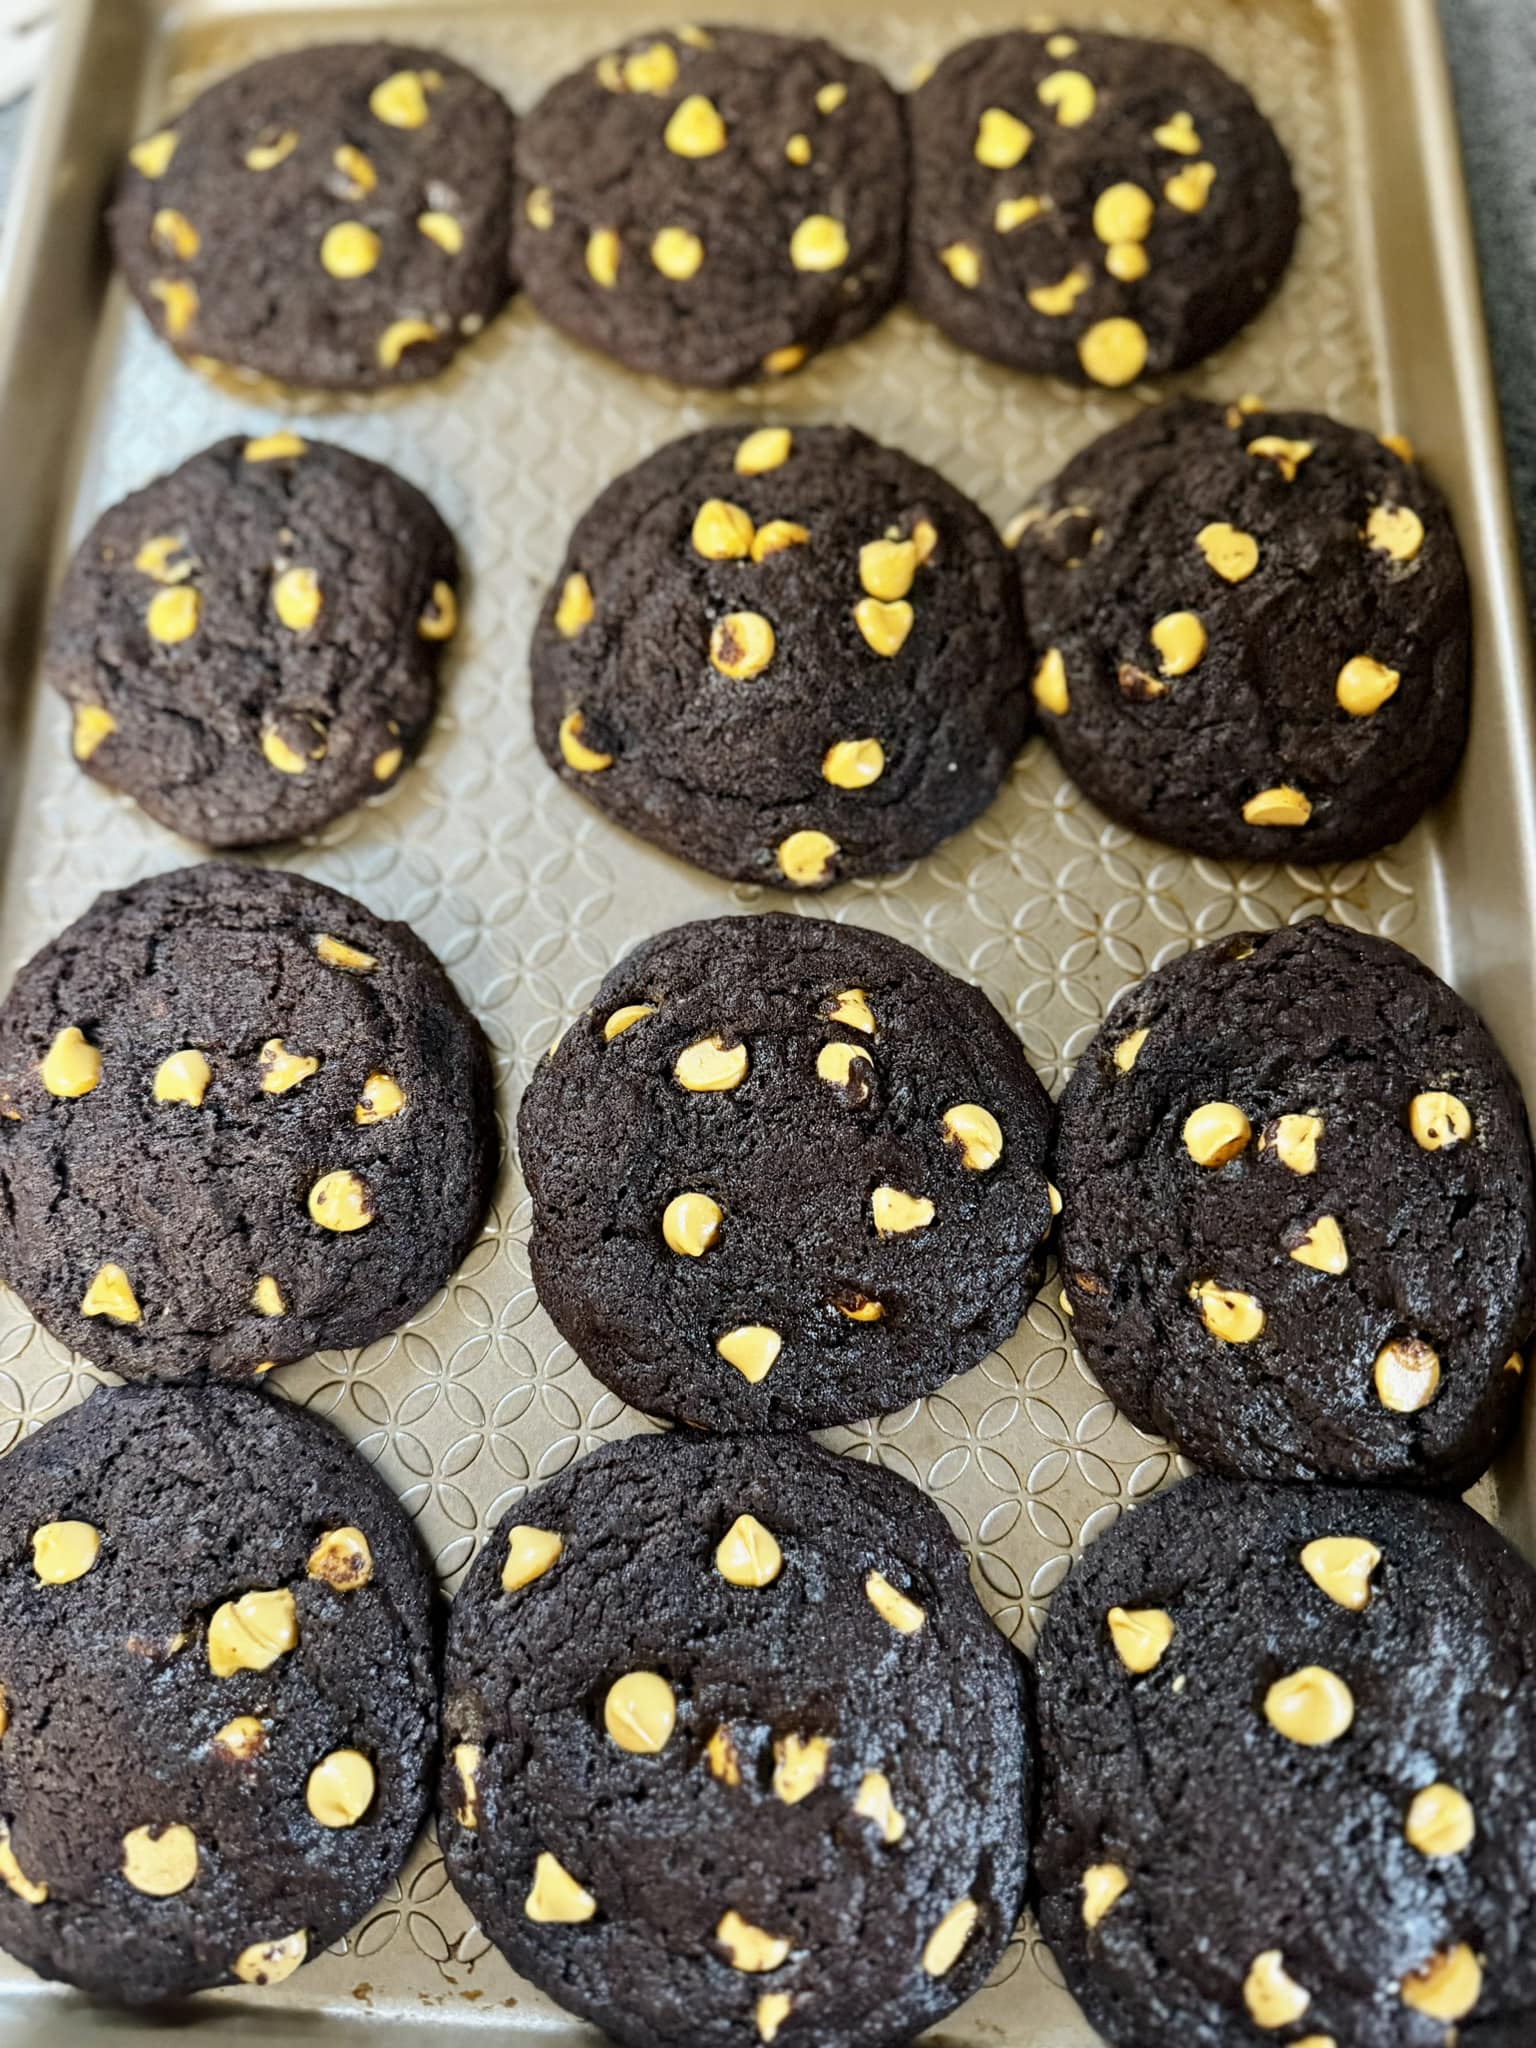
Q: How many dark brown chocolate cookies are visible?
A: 12